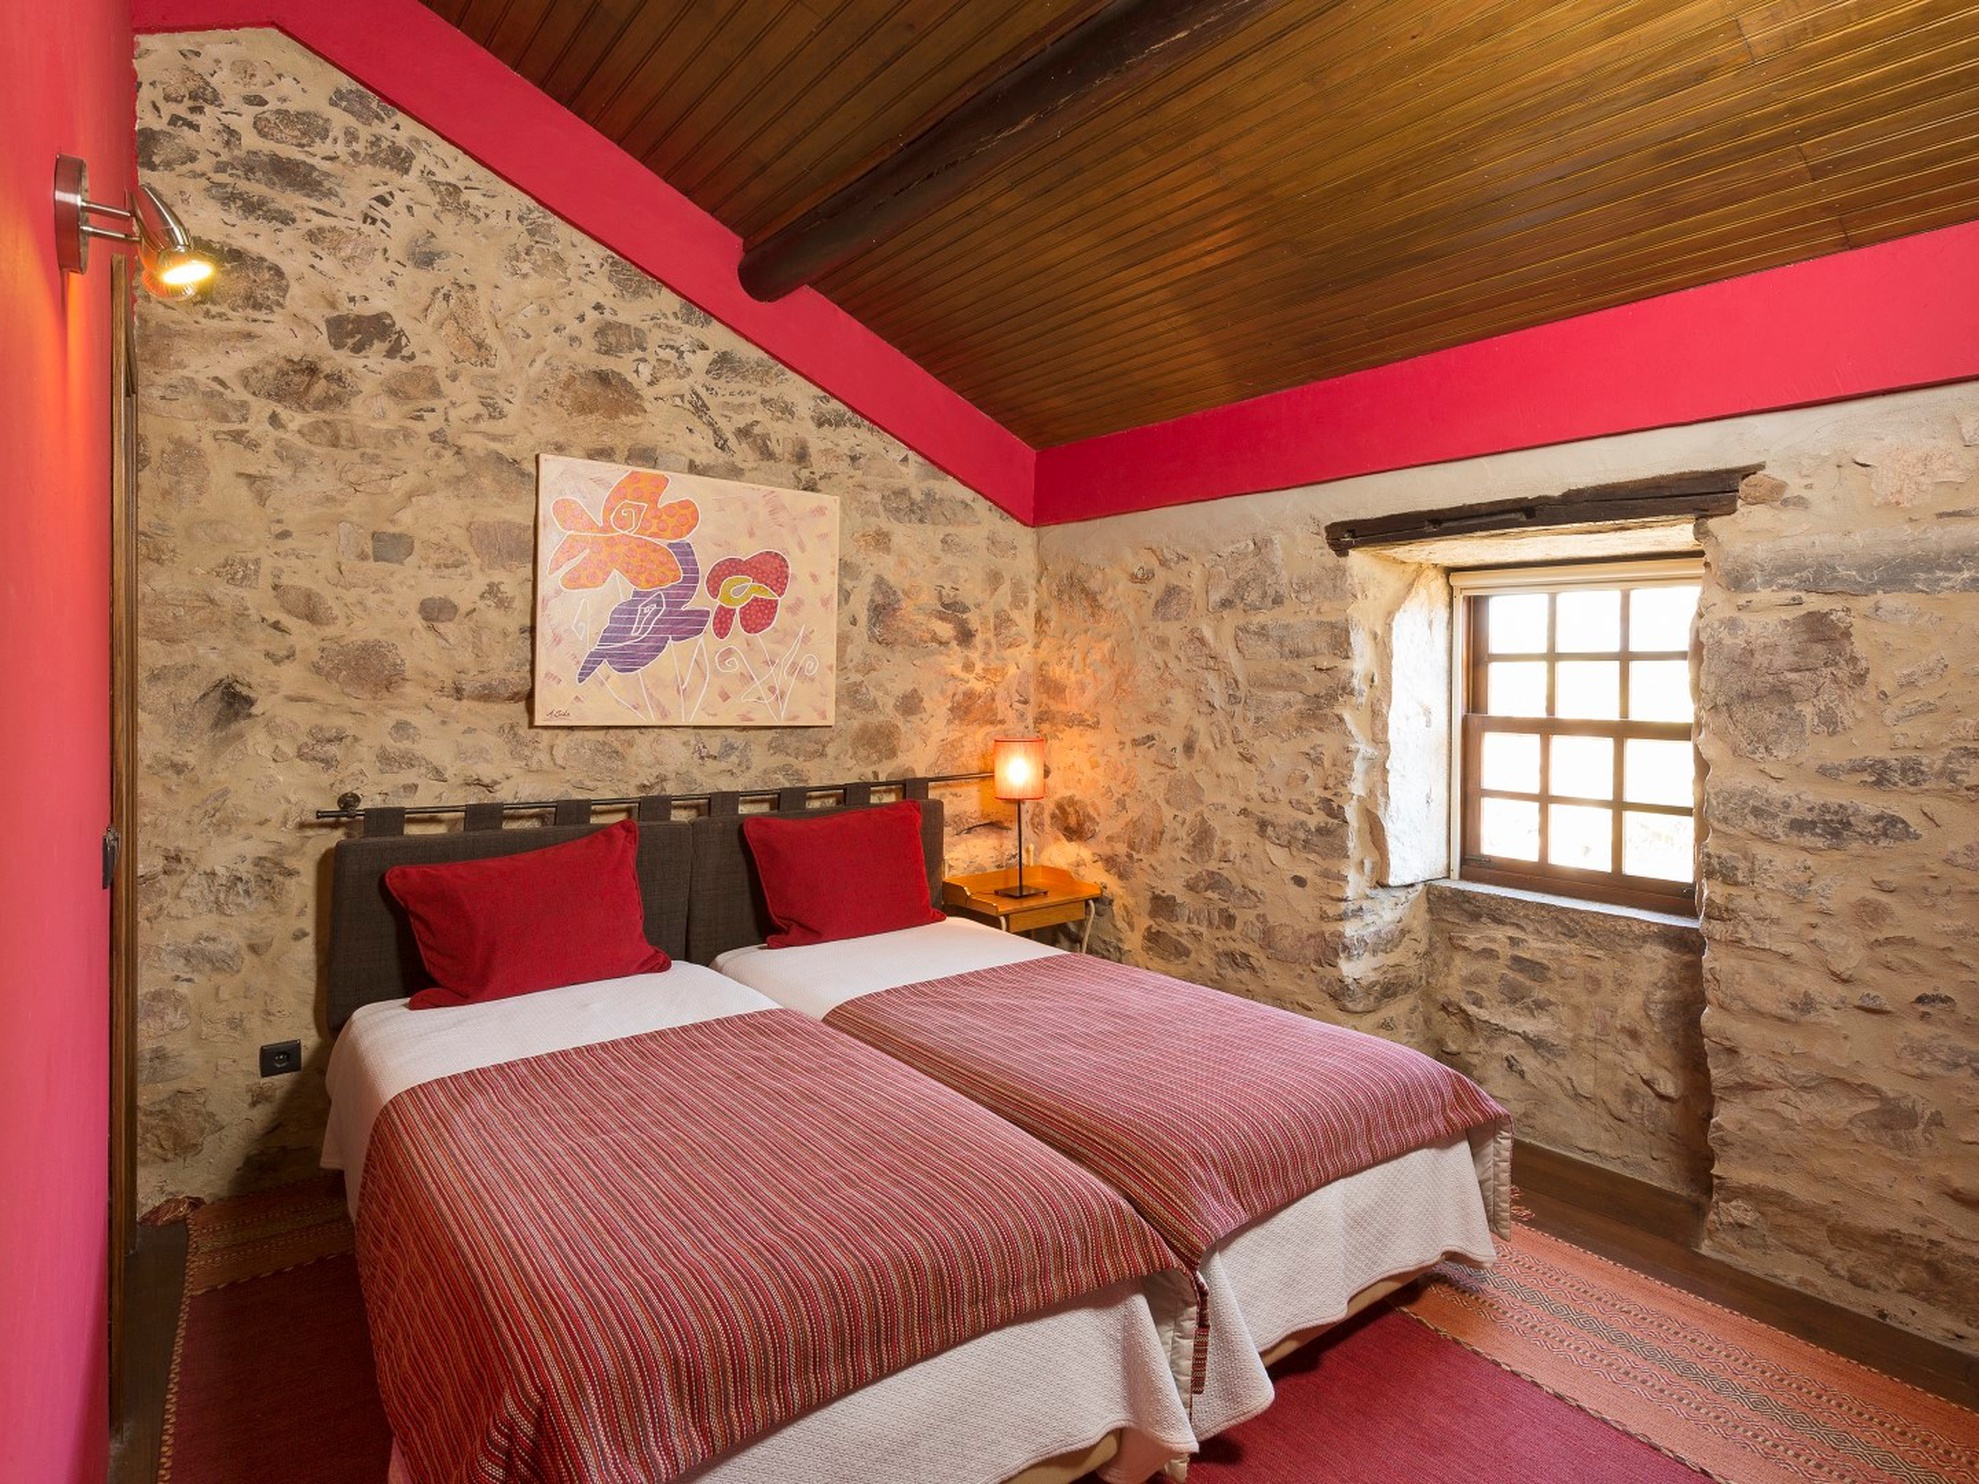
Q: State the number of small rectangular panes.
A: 12